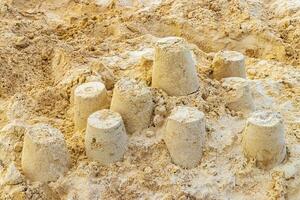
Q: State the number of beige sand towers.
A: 9